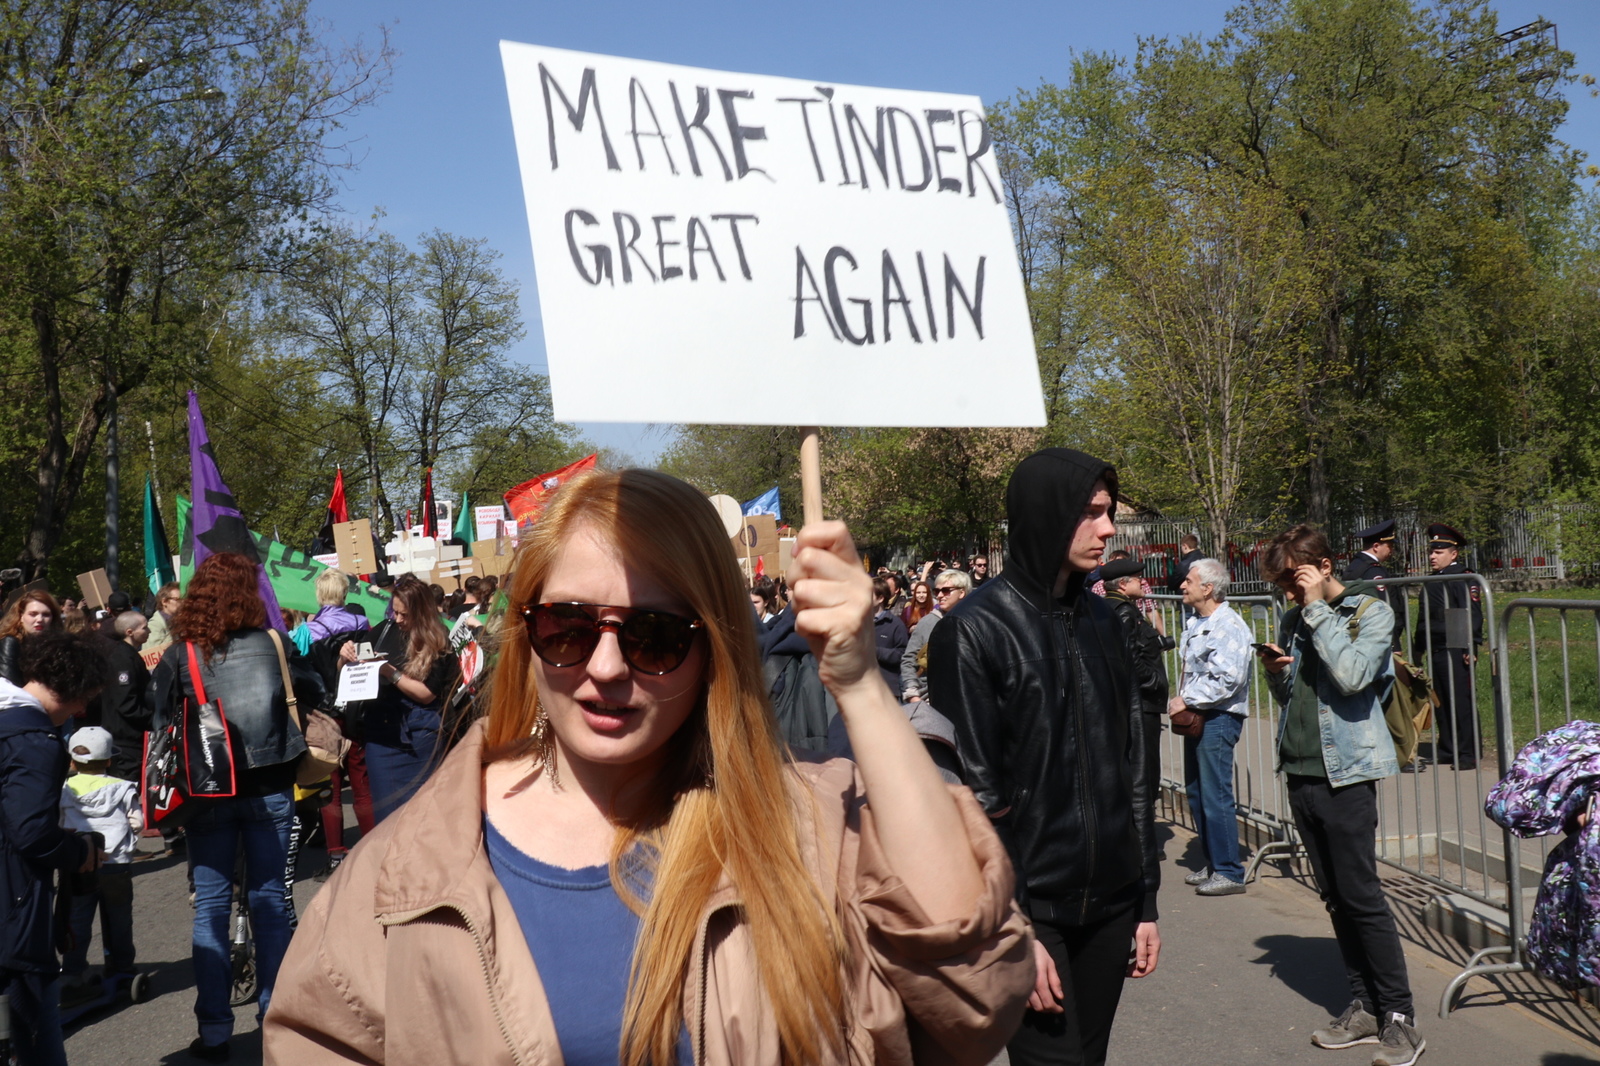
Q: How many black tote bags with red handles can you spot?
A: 1